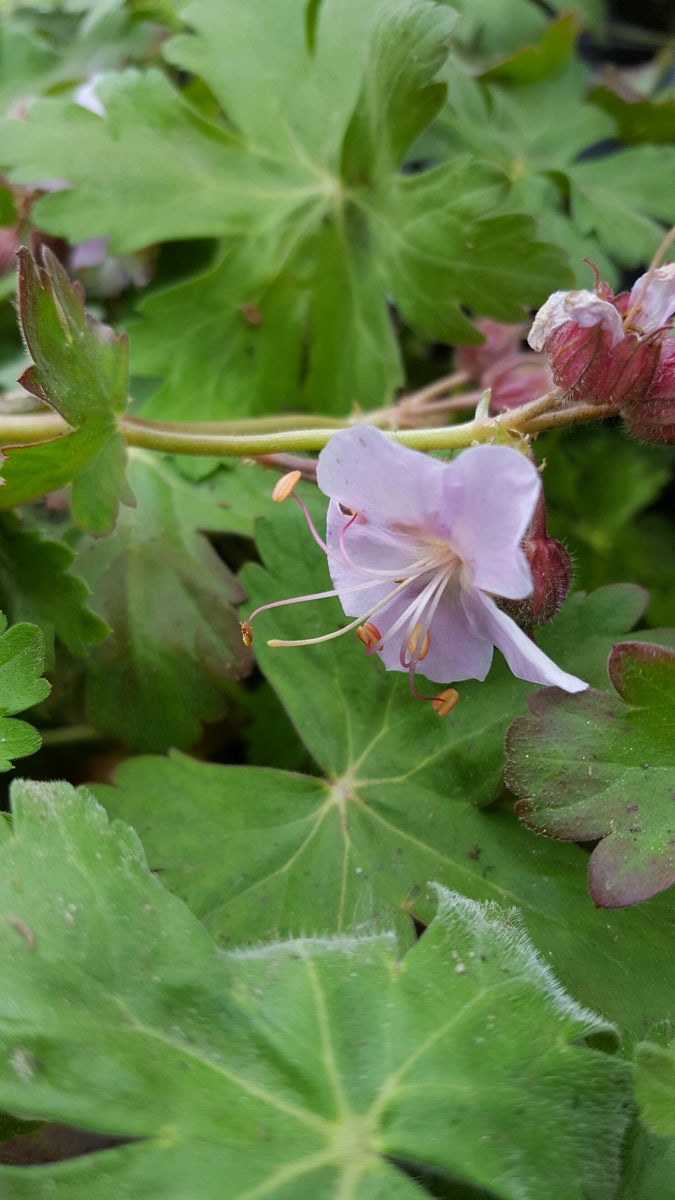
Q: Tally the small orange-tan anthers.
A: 5